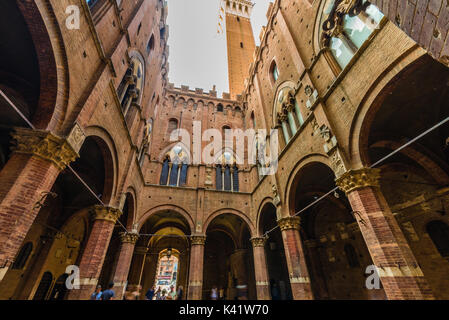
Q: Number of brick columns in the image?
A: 7